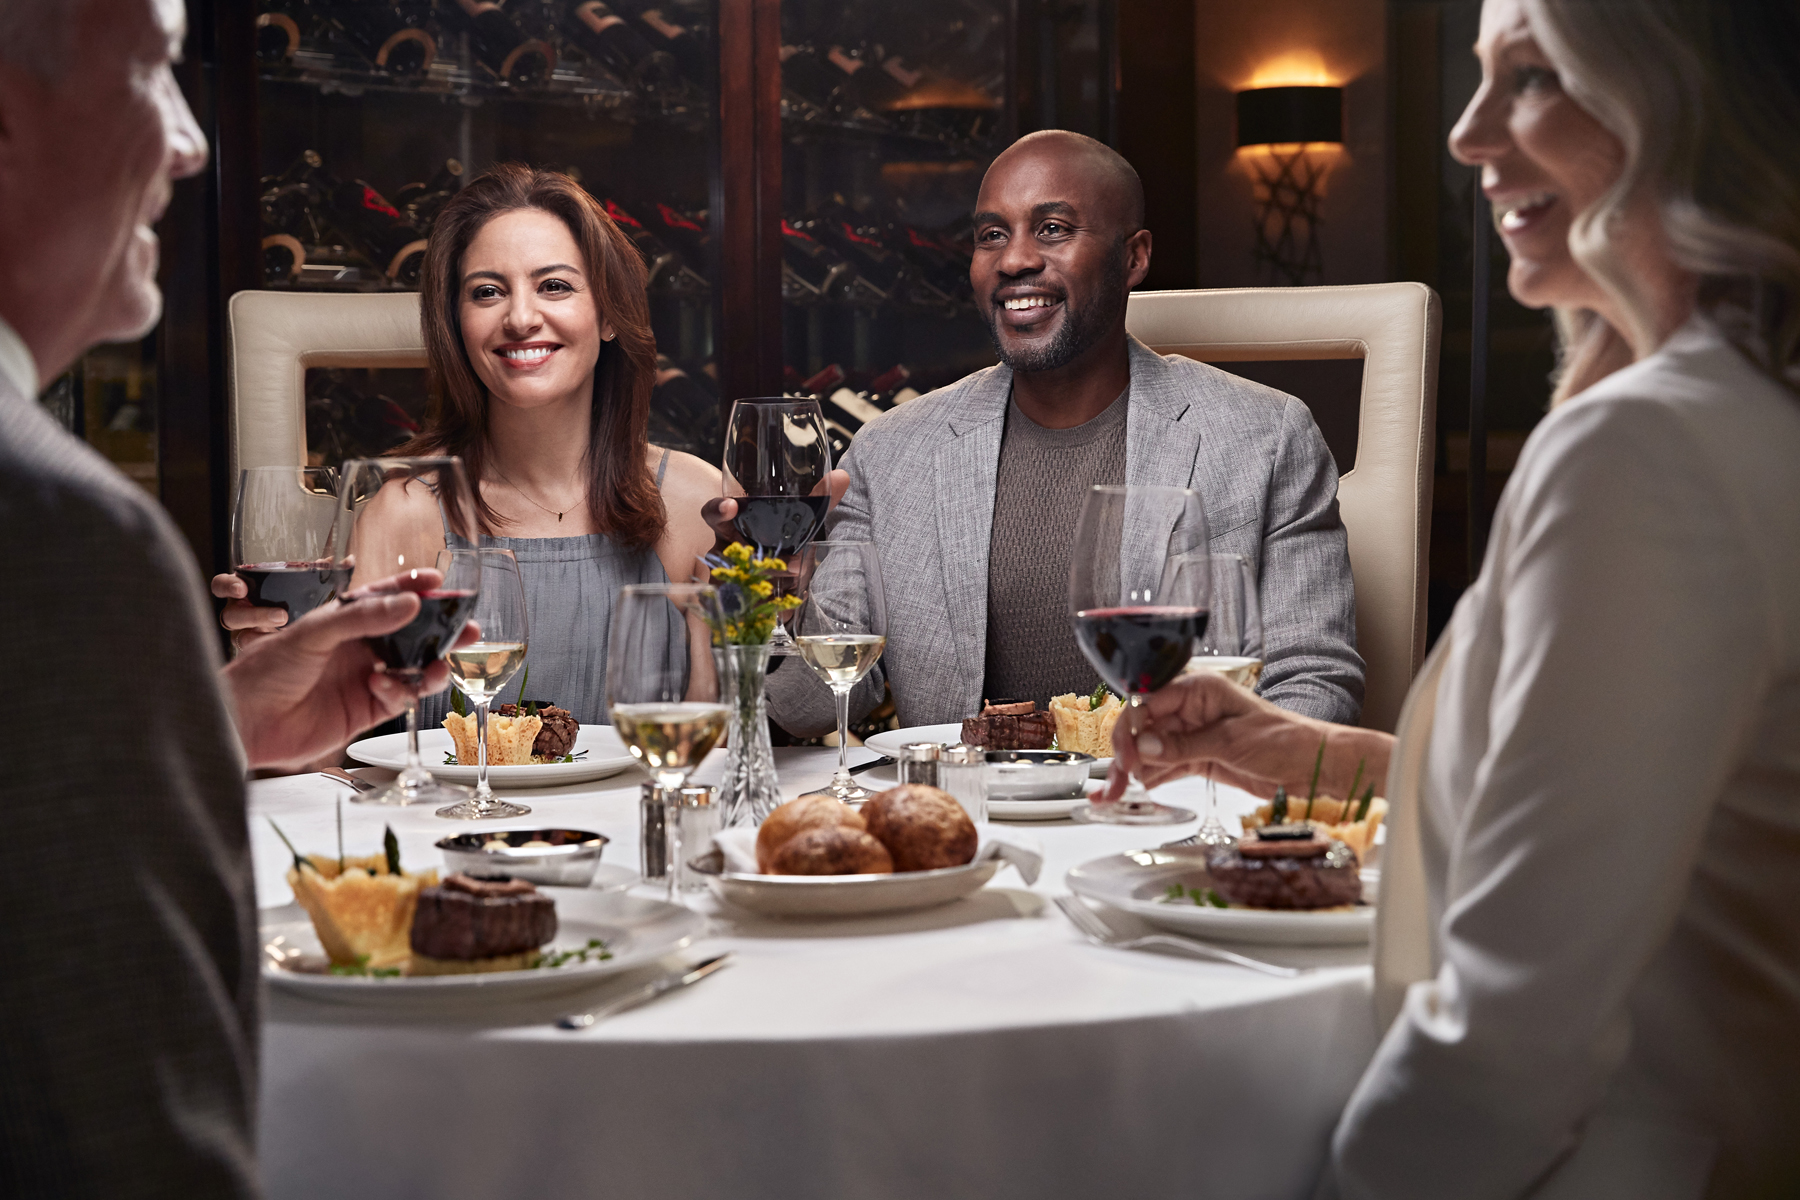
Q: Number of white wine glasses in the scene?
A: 4